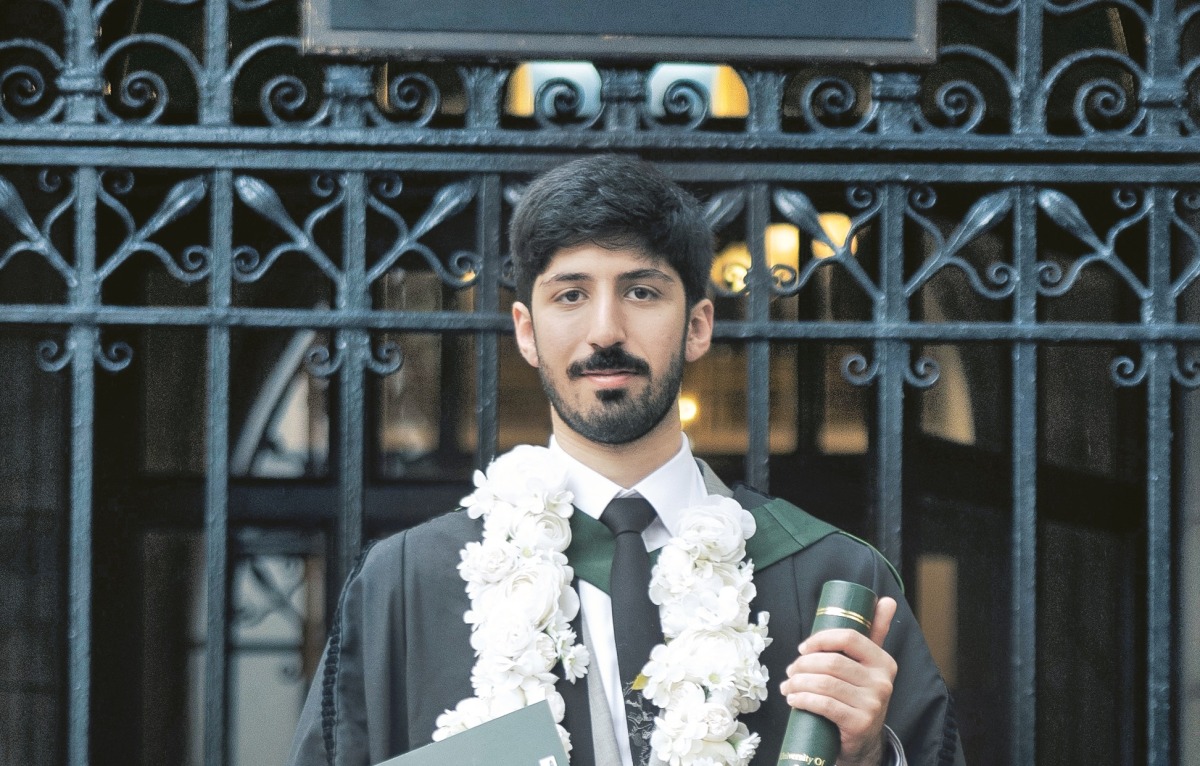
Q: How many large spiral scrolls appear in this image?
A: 9